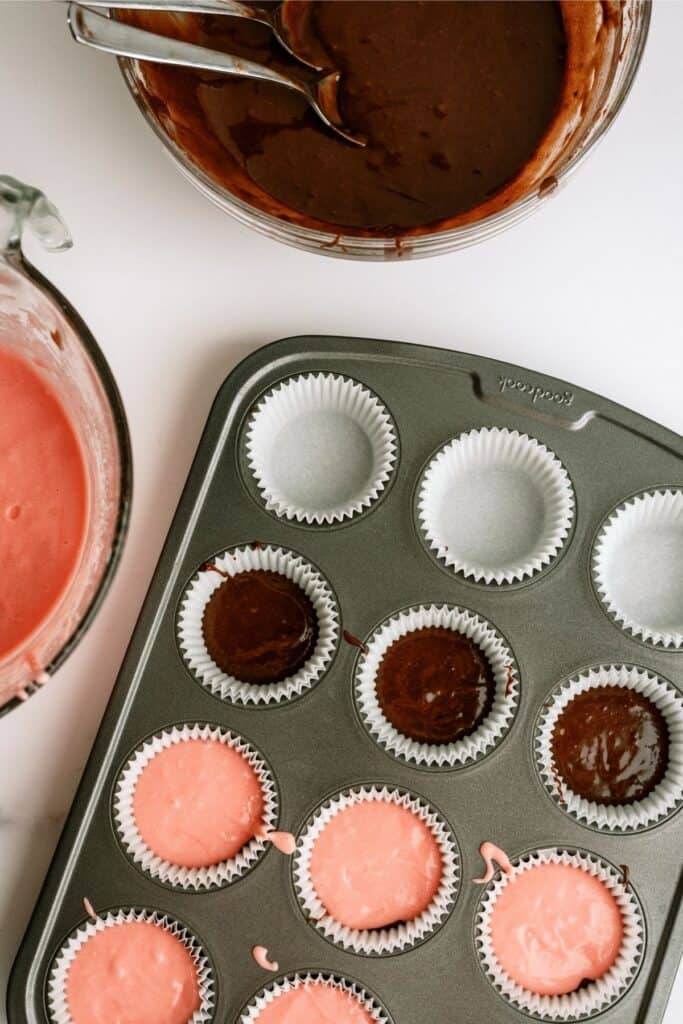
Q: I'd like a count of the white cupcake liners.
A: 11